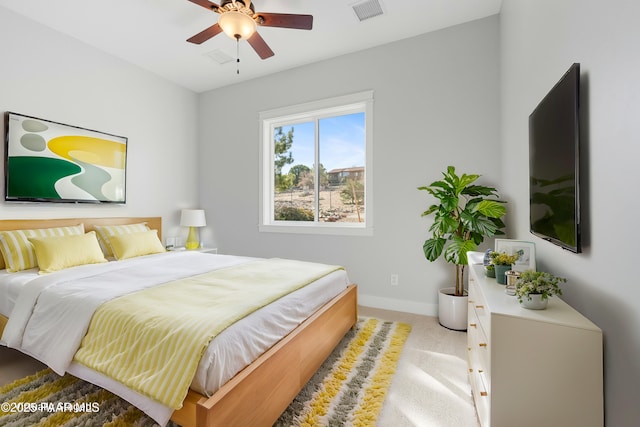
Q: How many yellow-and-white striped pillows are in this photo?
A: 2